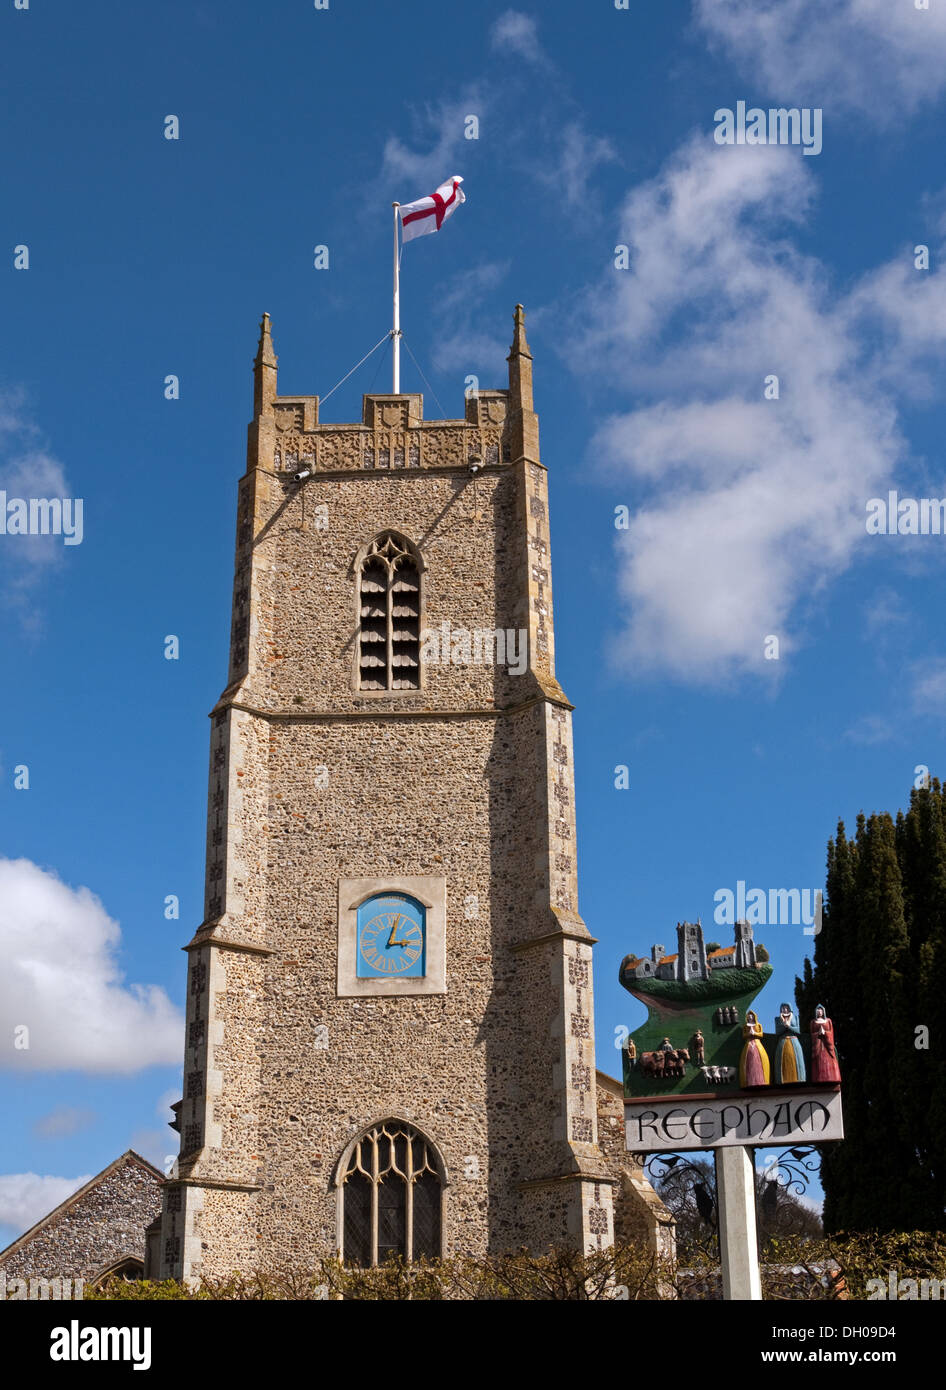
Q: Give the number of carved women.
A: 3